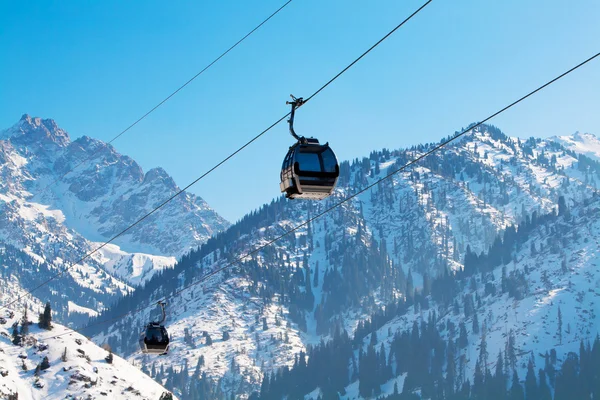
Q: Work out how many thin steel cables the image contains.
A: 3